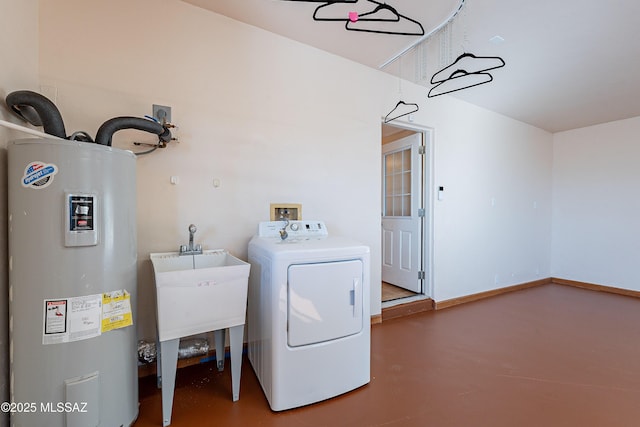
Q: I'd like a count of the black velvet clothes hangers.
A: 6